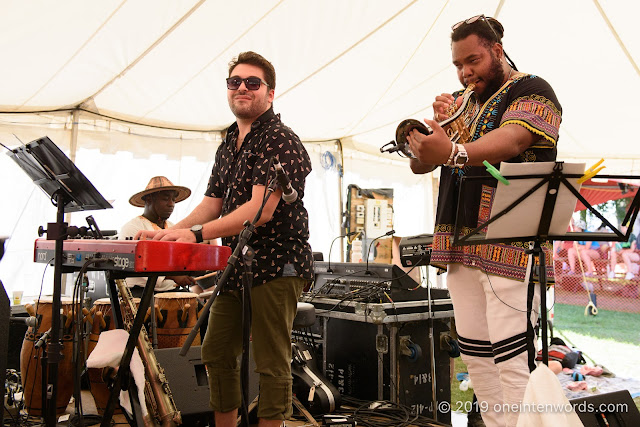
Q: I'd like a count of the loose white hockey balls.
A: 0